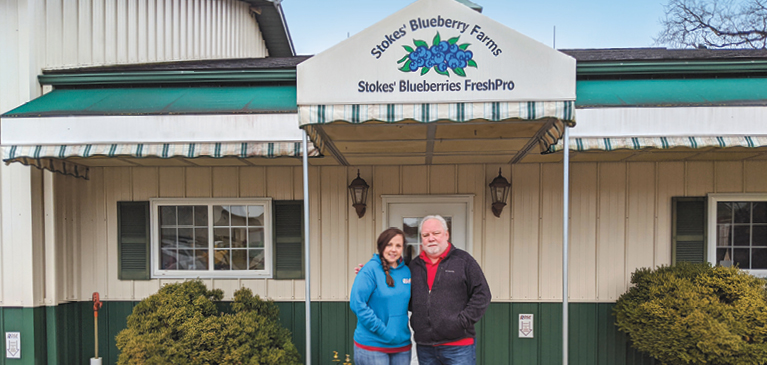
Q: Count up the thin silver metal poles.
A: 2